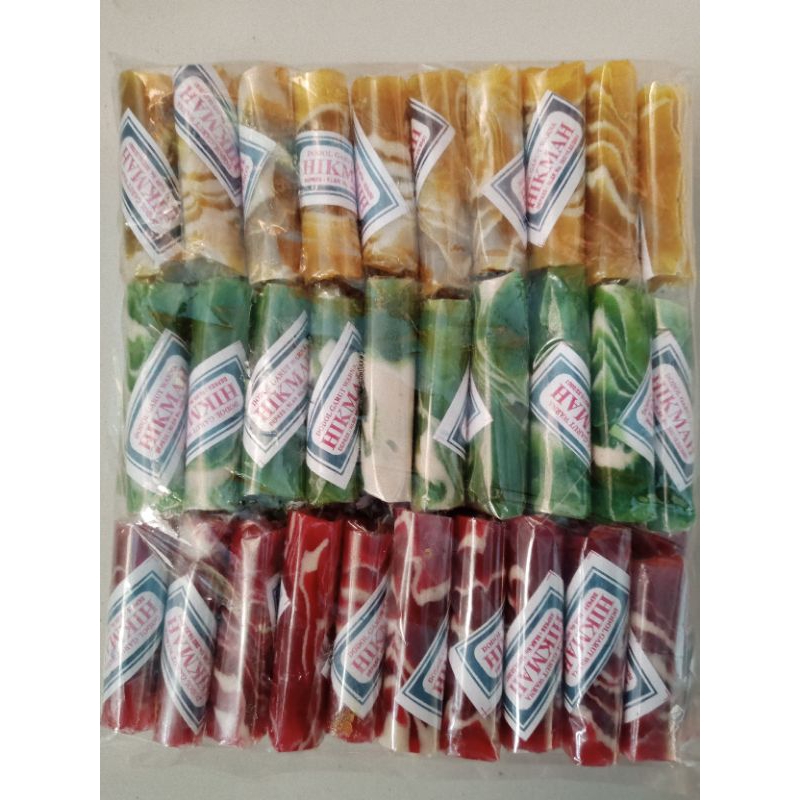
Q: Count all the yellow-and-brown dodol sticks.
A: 10